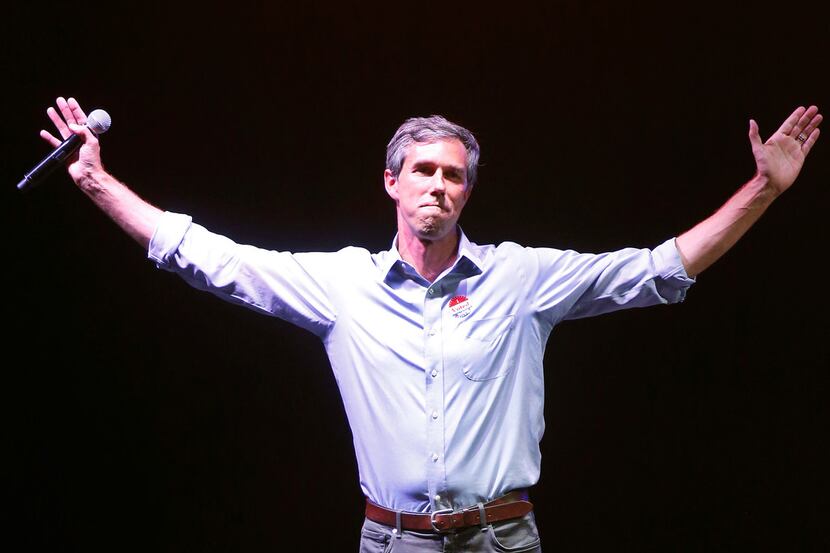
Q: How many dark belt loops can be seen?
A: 2